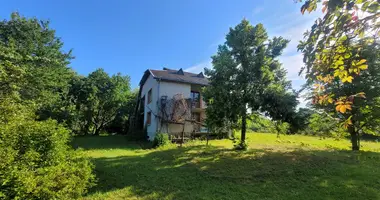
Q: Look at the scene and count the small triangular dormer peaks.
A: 2